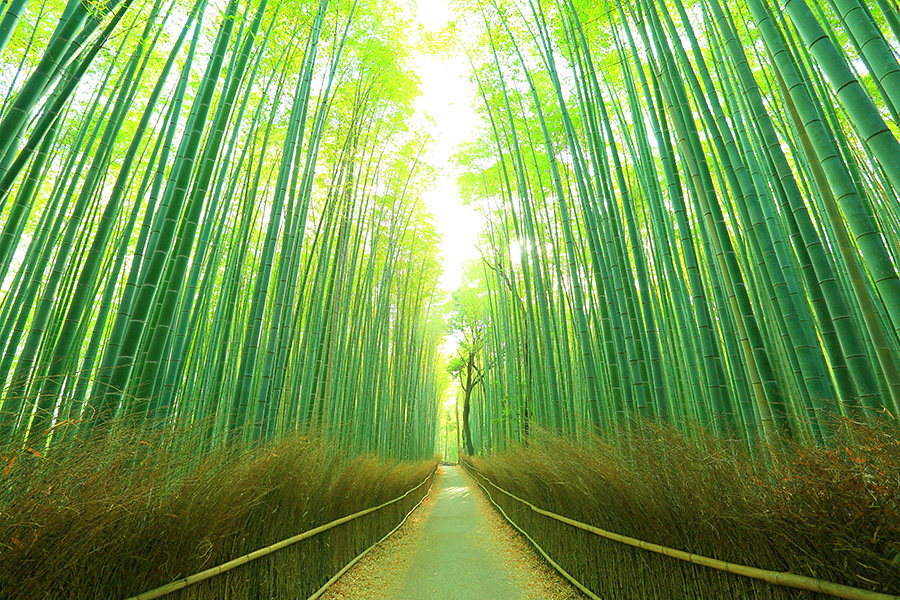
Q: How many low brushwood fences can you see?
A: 2